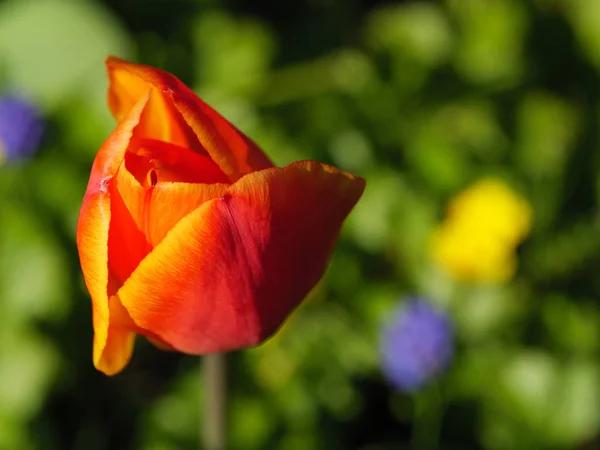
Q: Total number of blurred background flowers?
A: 3